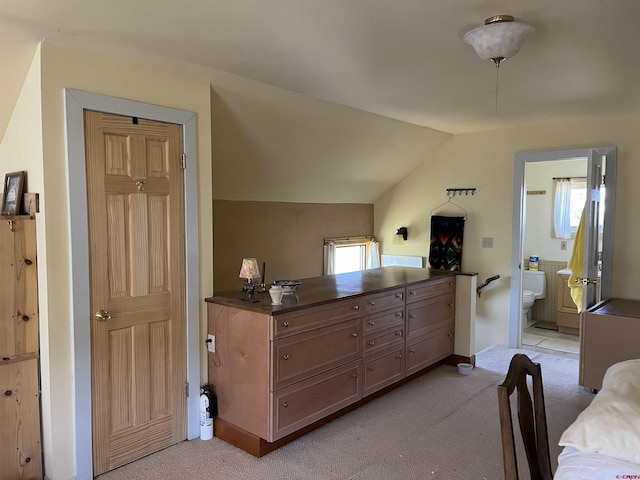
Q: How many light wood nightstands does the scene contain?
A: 0